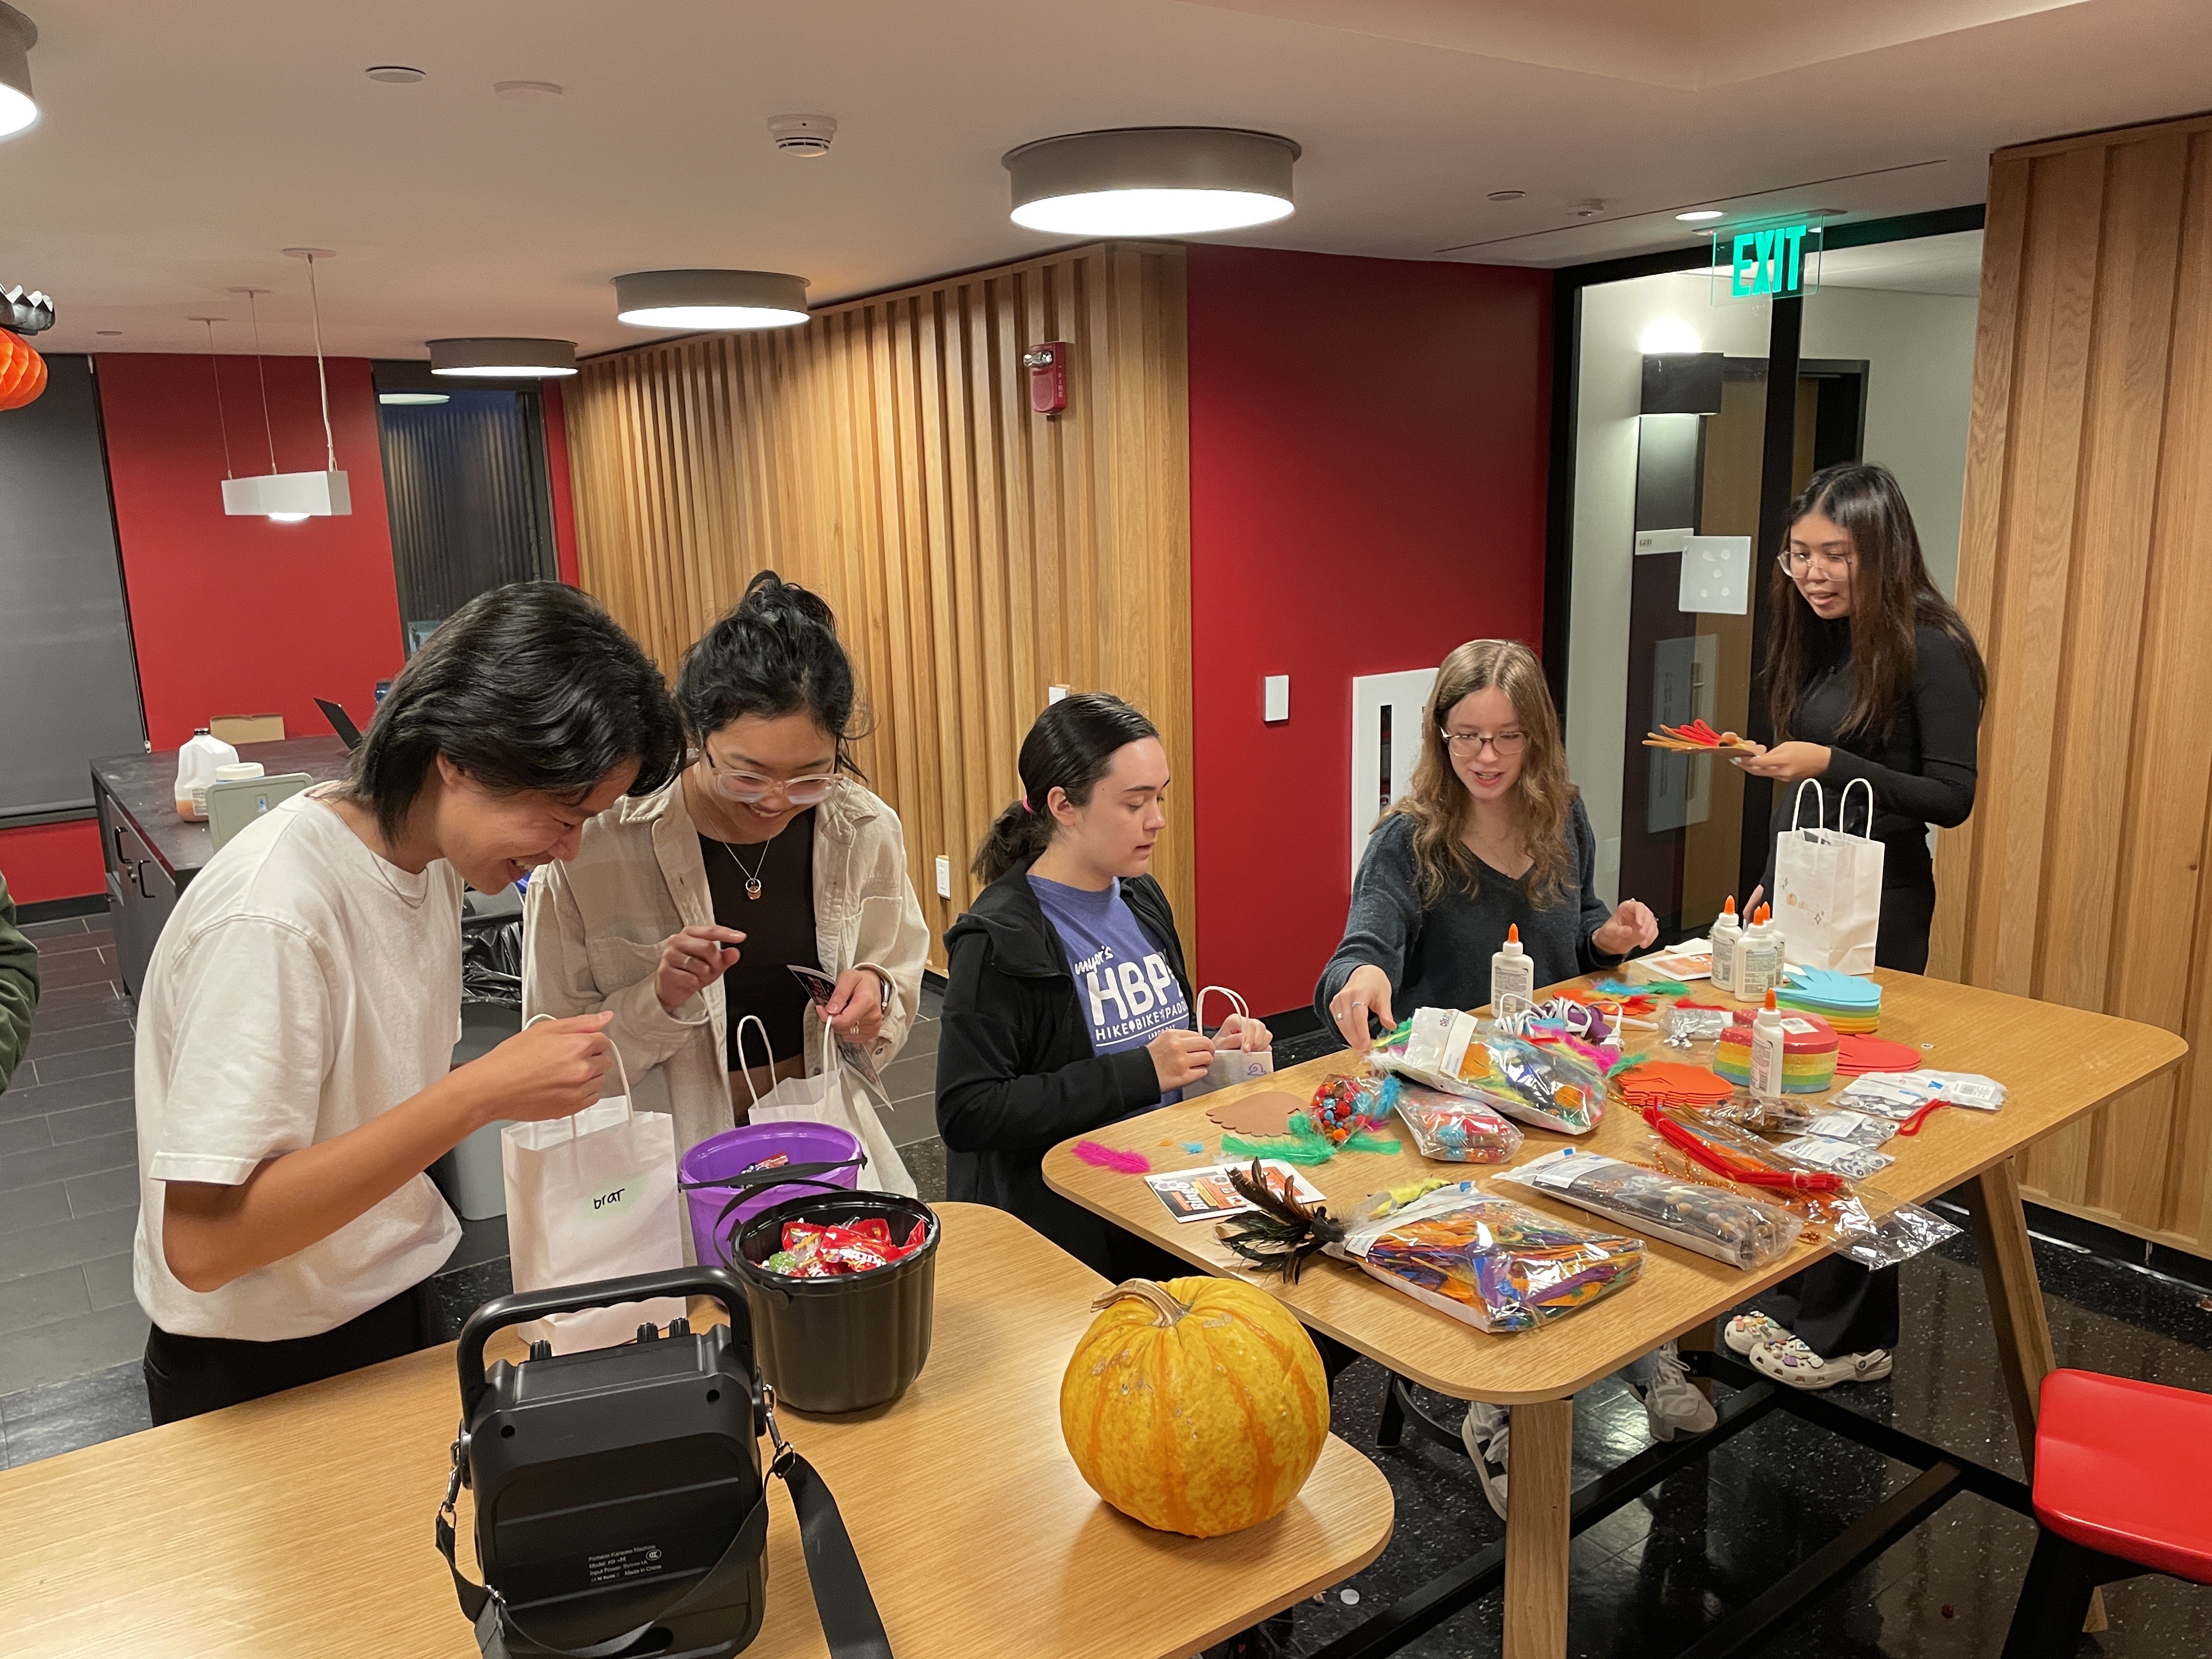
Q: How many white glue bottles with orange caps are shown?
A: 5